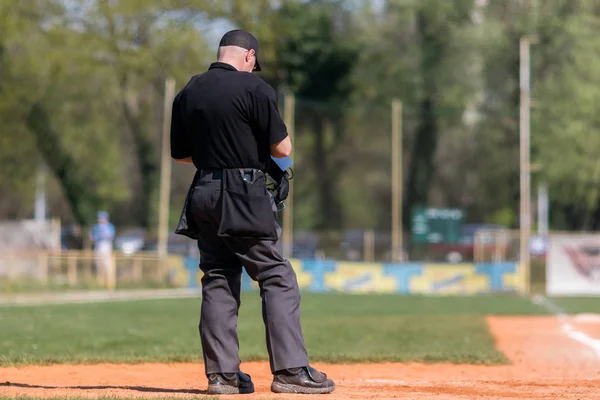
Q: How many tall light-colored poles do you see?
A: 4